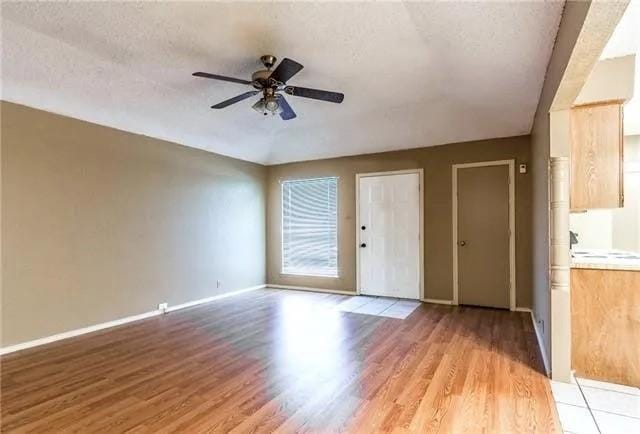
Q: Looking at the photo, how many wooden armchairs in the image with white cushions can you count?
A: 0